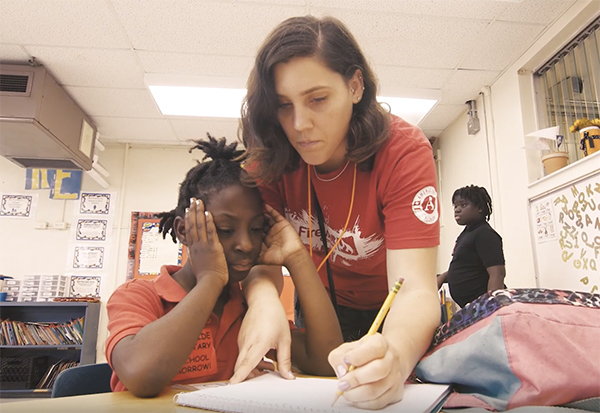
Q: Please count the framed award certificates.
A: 5